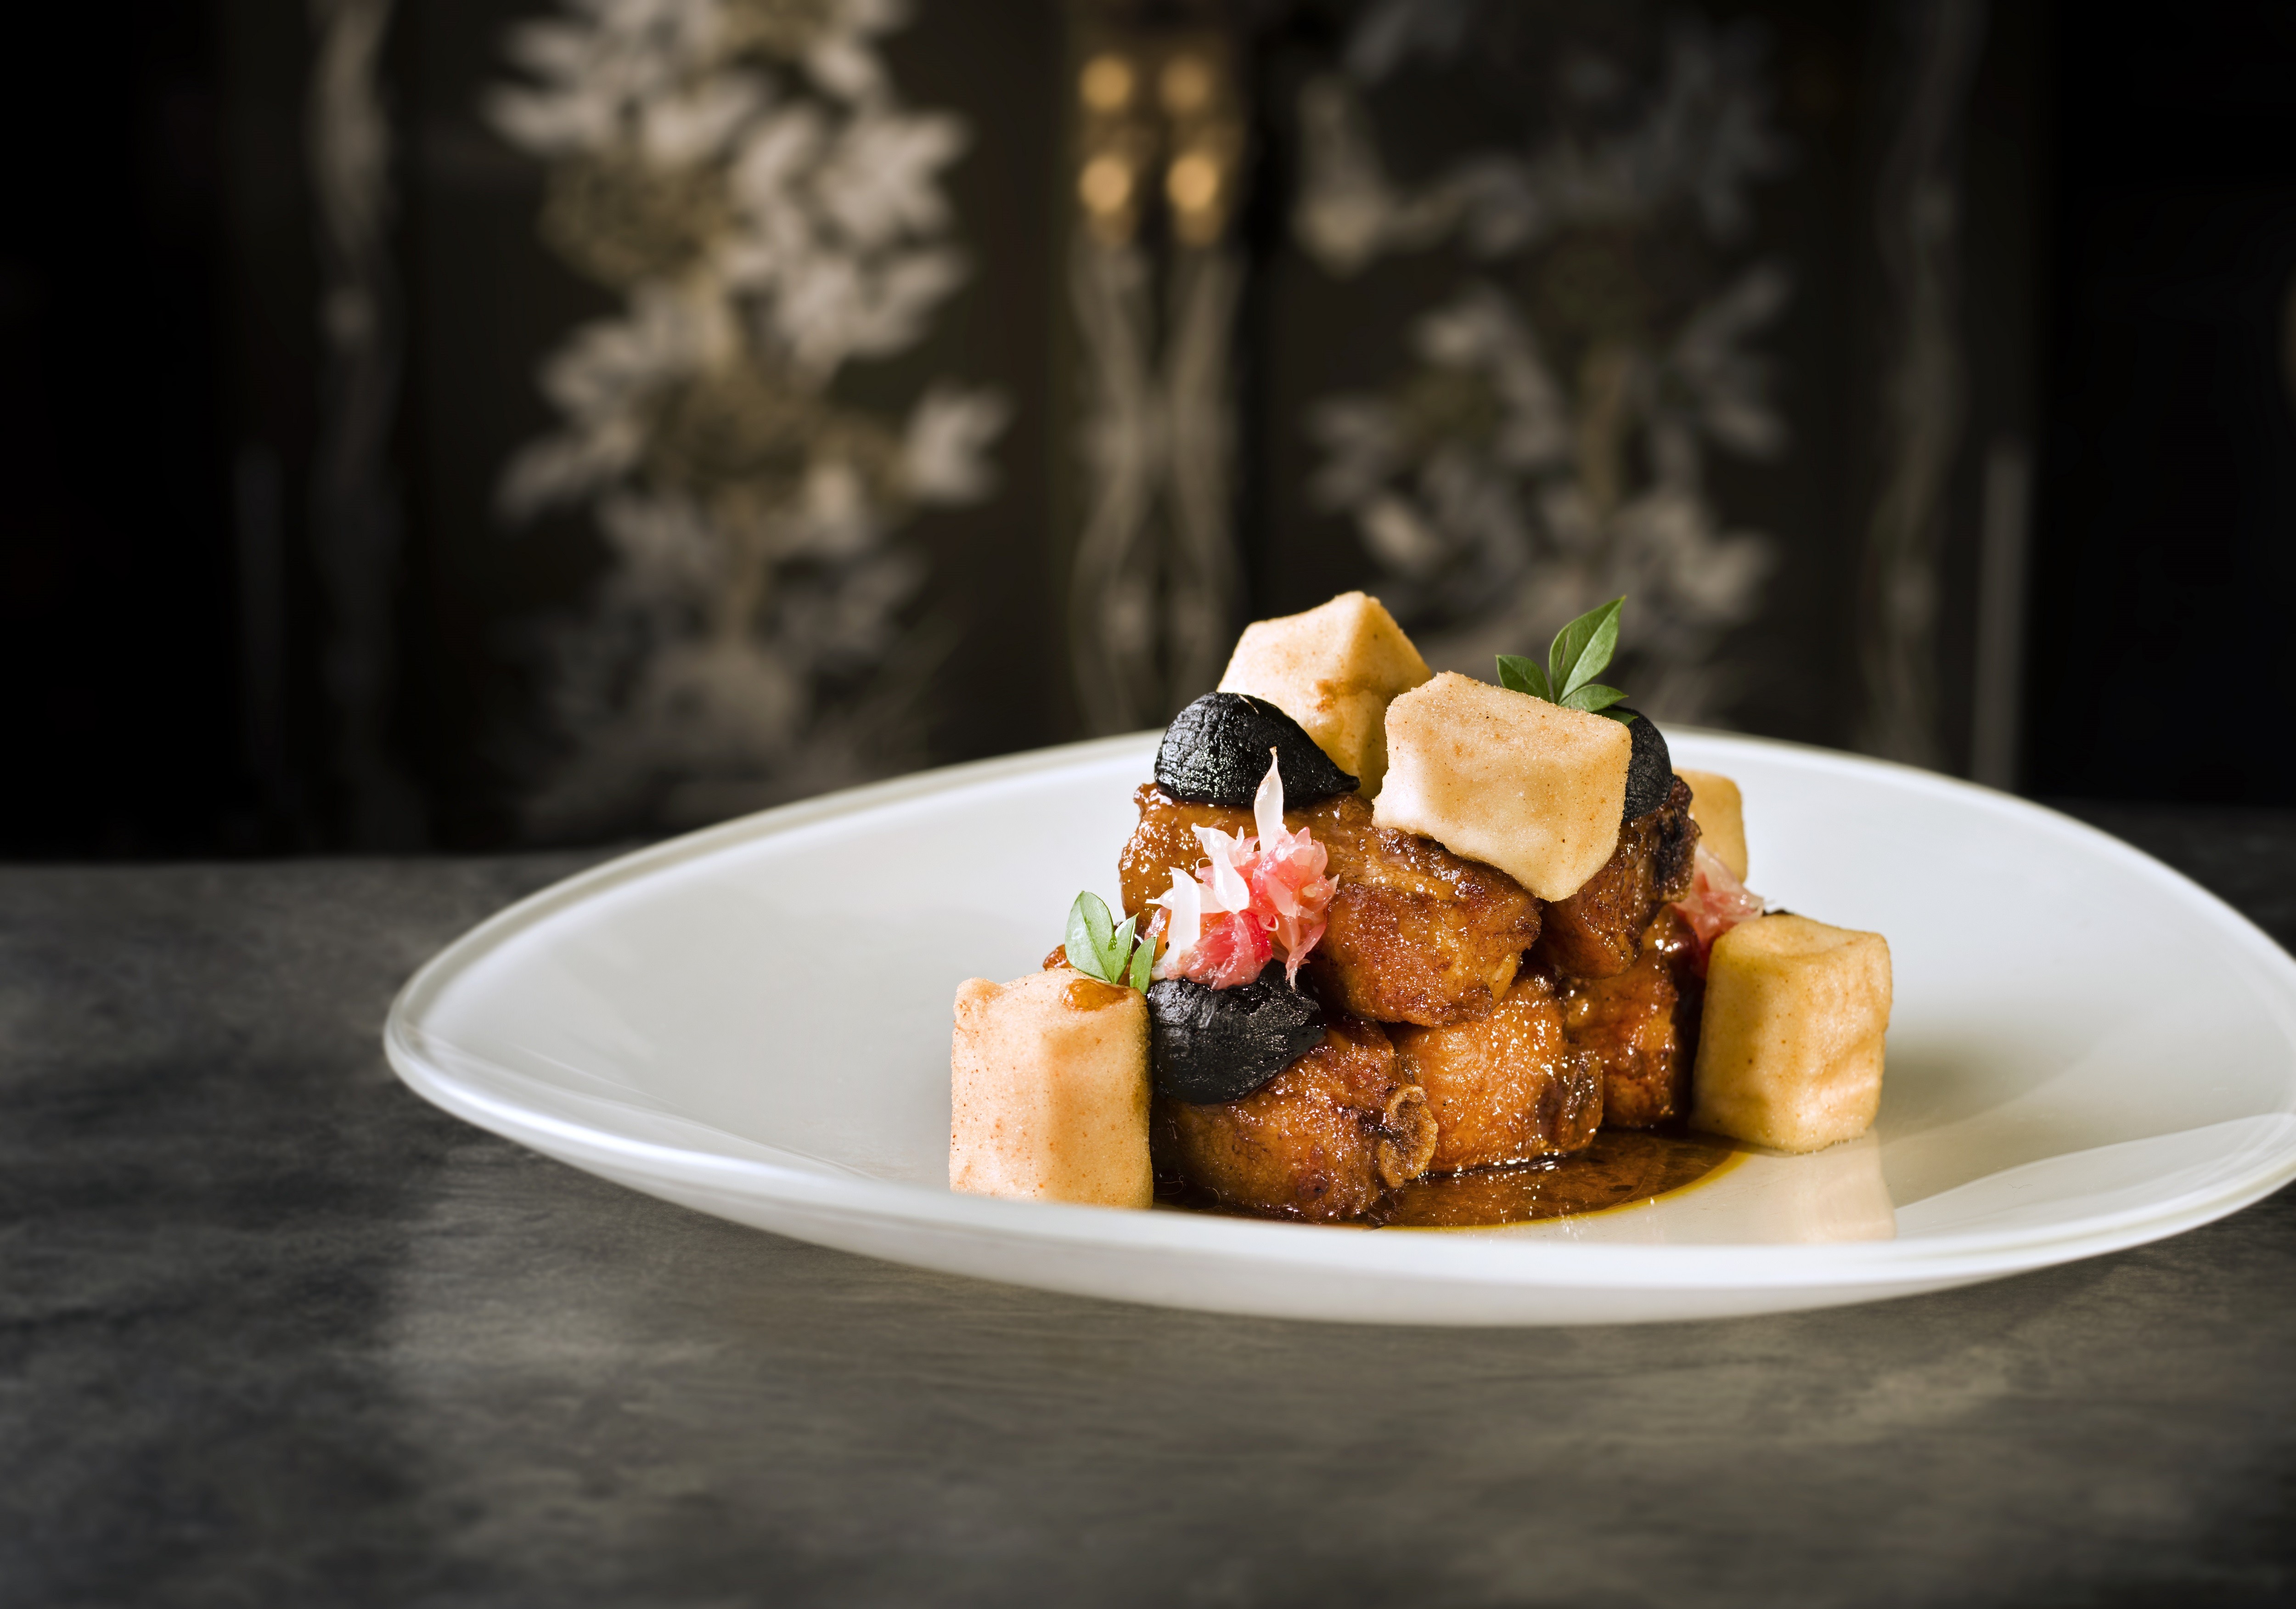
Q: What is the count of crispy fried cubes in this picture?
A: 5